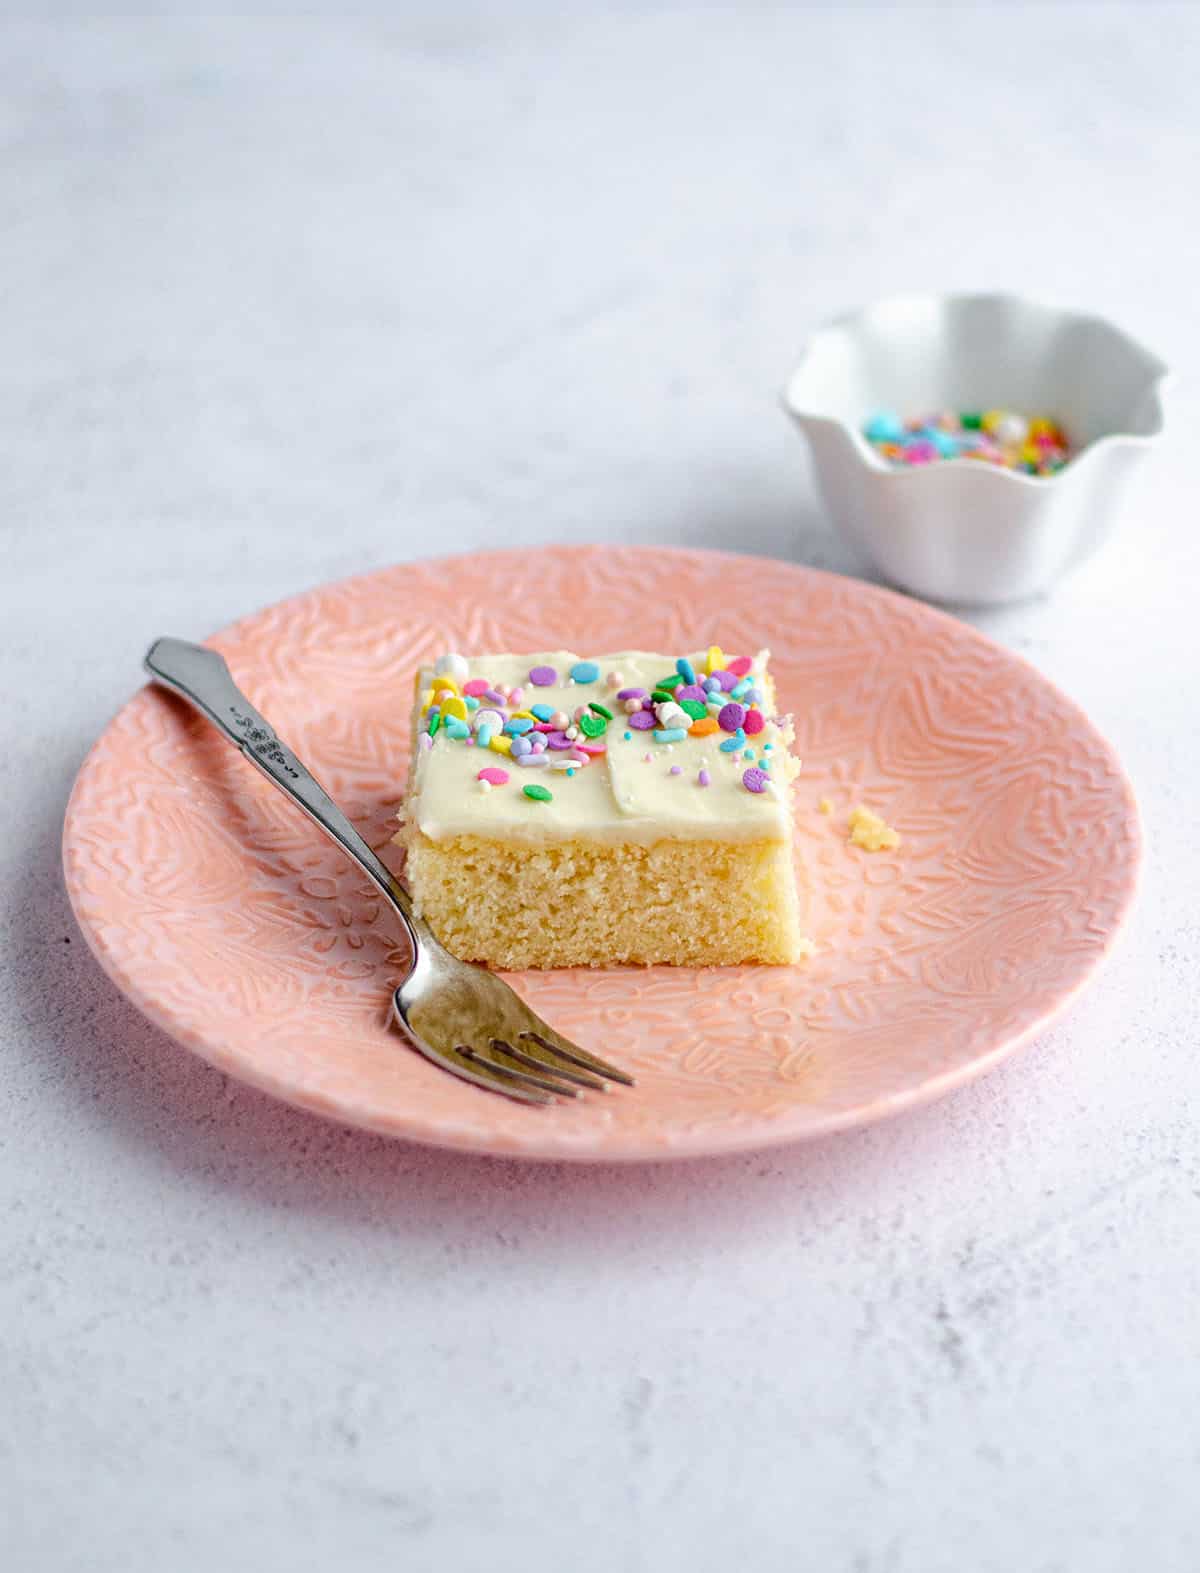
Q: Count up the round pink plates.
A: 1